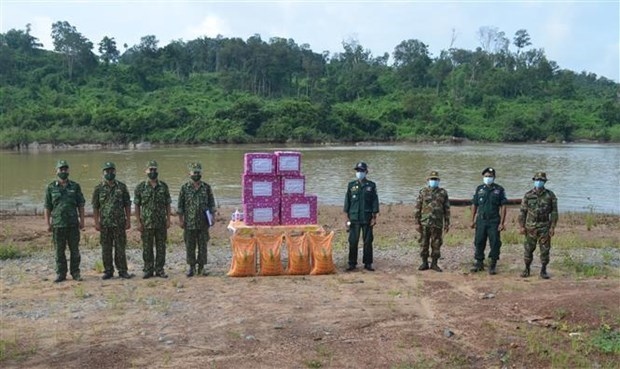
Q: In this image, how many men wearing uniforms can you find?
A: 8